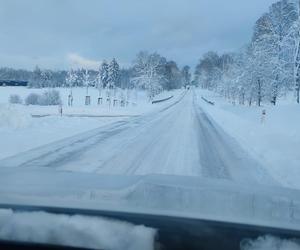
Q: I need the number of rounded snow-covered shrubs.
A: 3